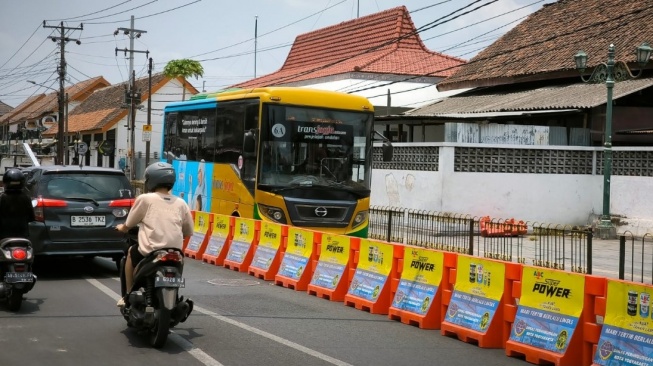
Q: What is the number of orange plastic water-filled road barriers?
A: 11